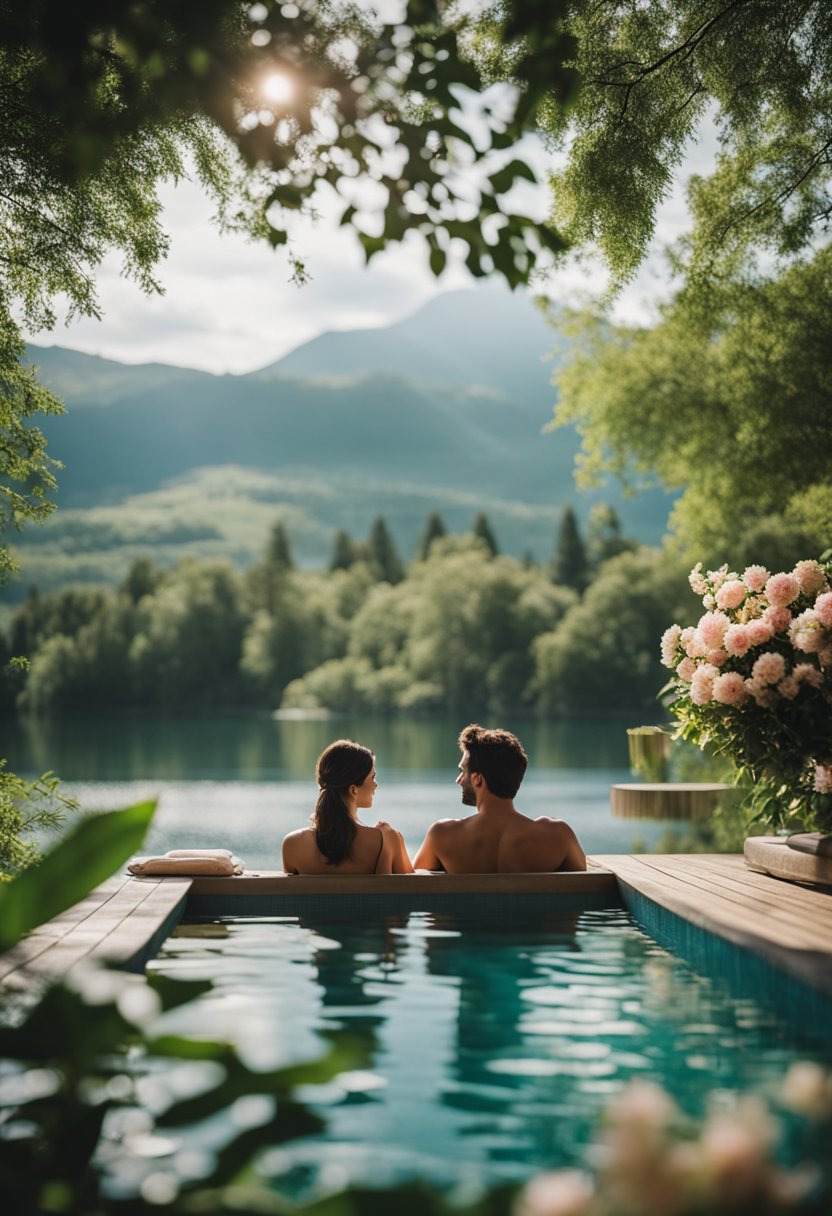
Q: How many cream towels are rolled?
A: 2